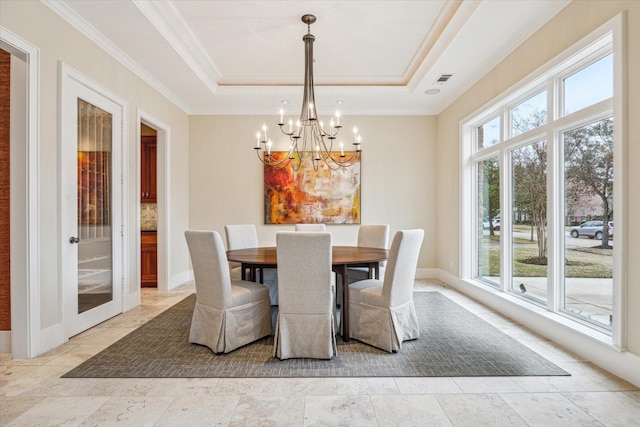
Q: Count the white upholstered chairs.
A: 6